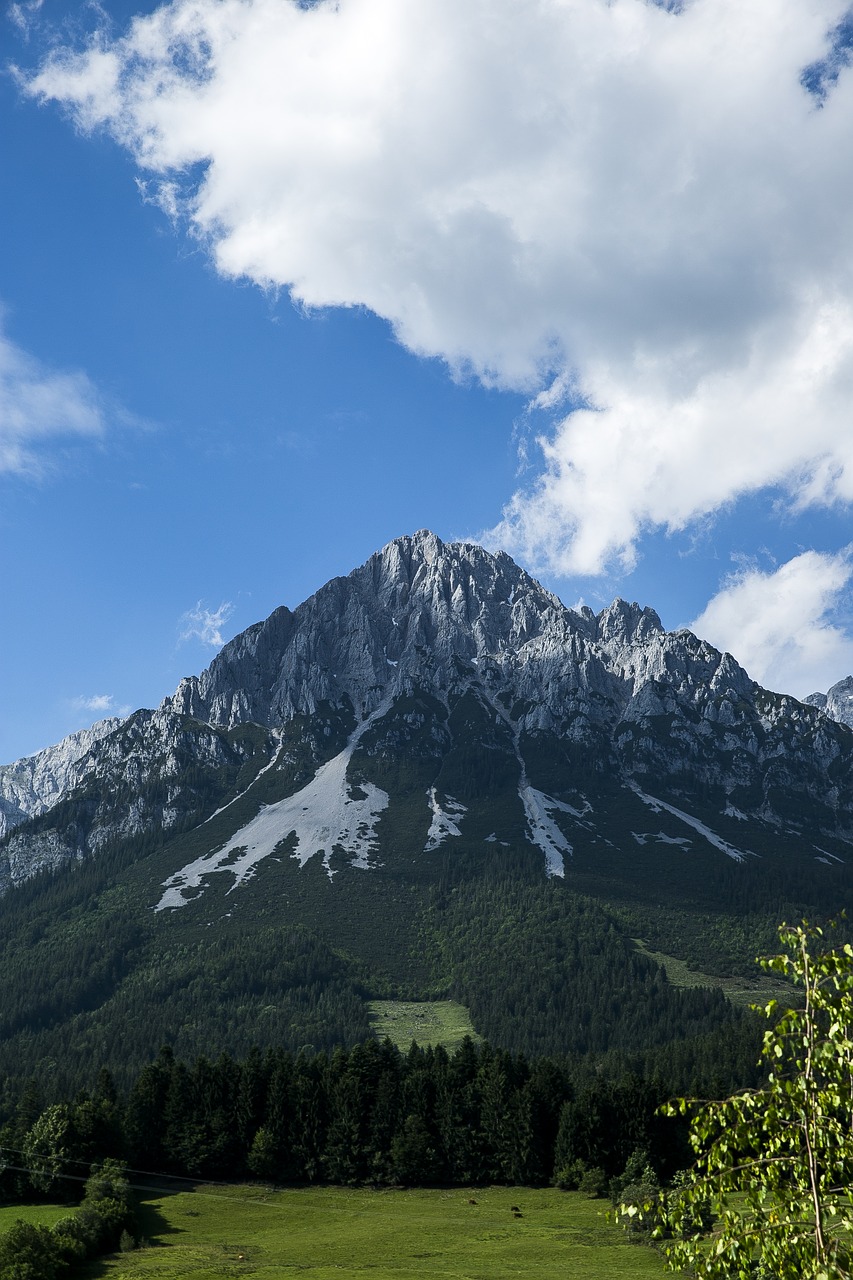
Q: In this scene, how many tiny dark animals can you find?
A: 3